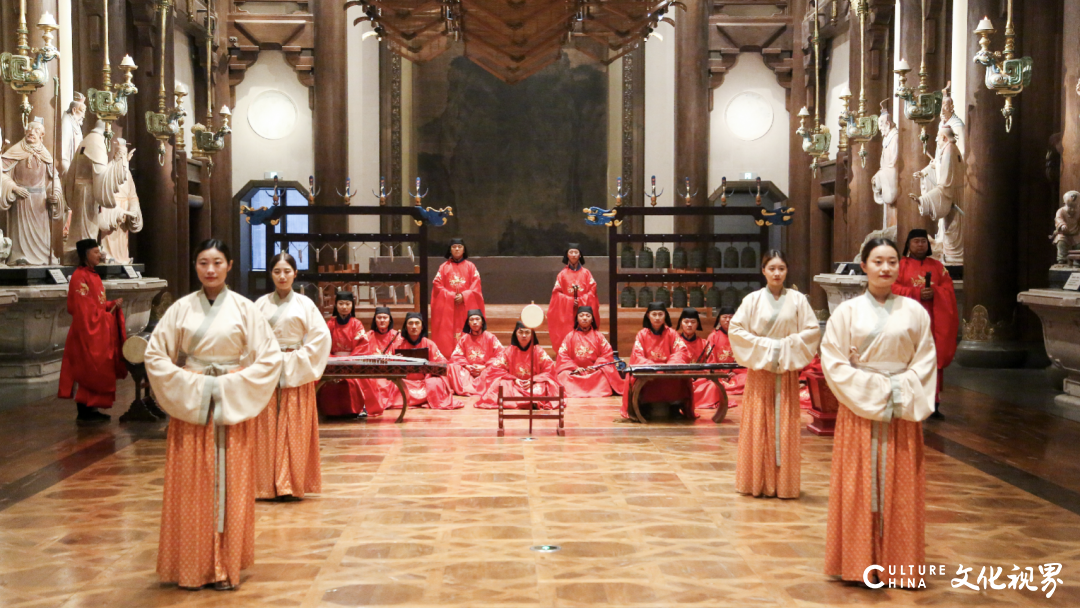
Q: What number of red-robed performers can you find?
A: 13